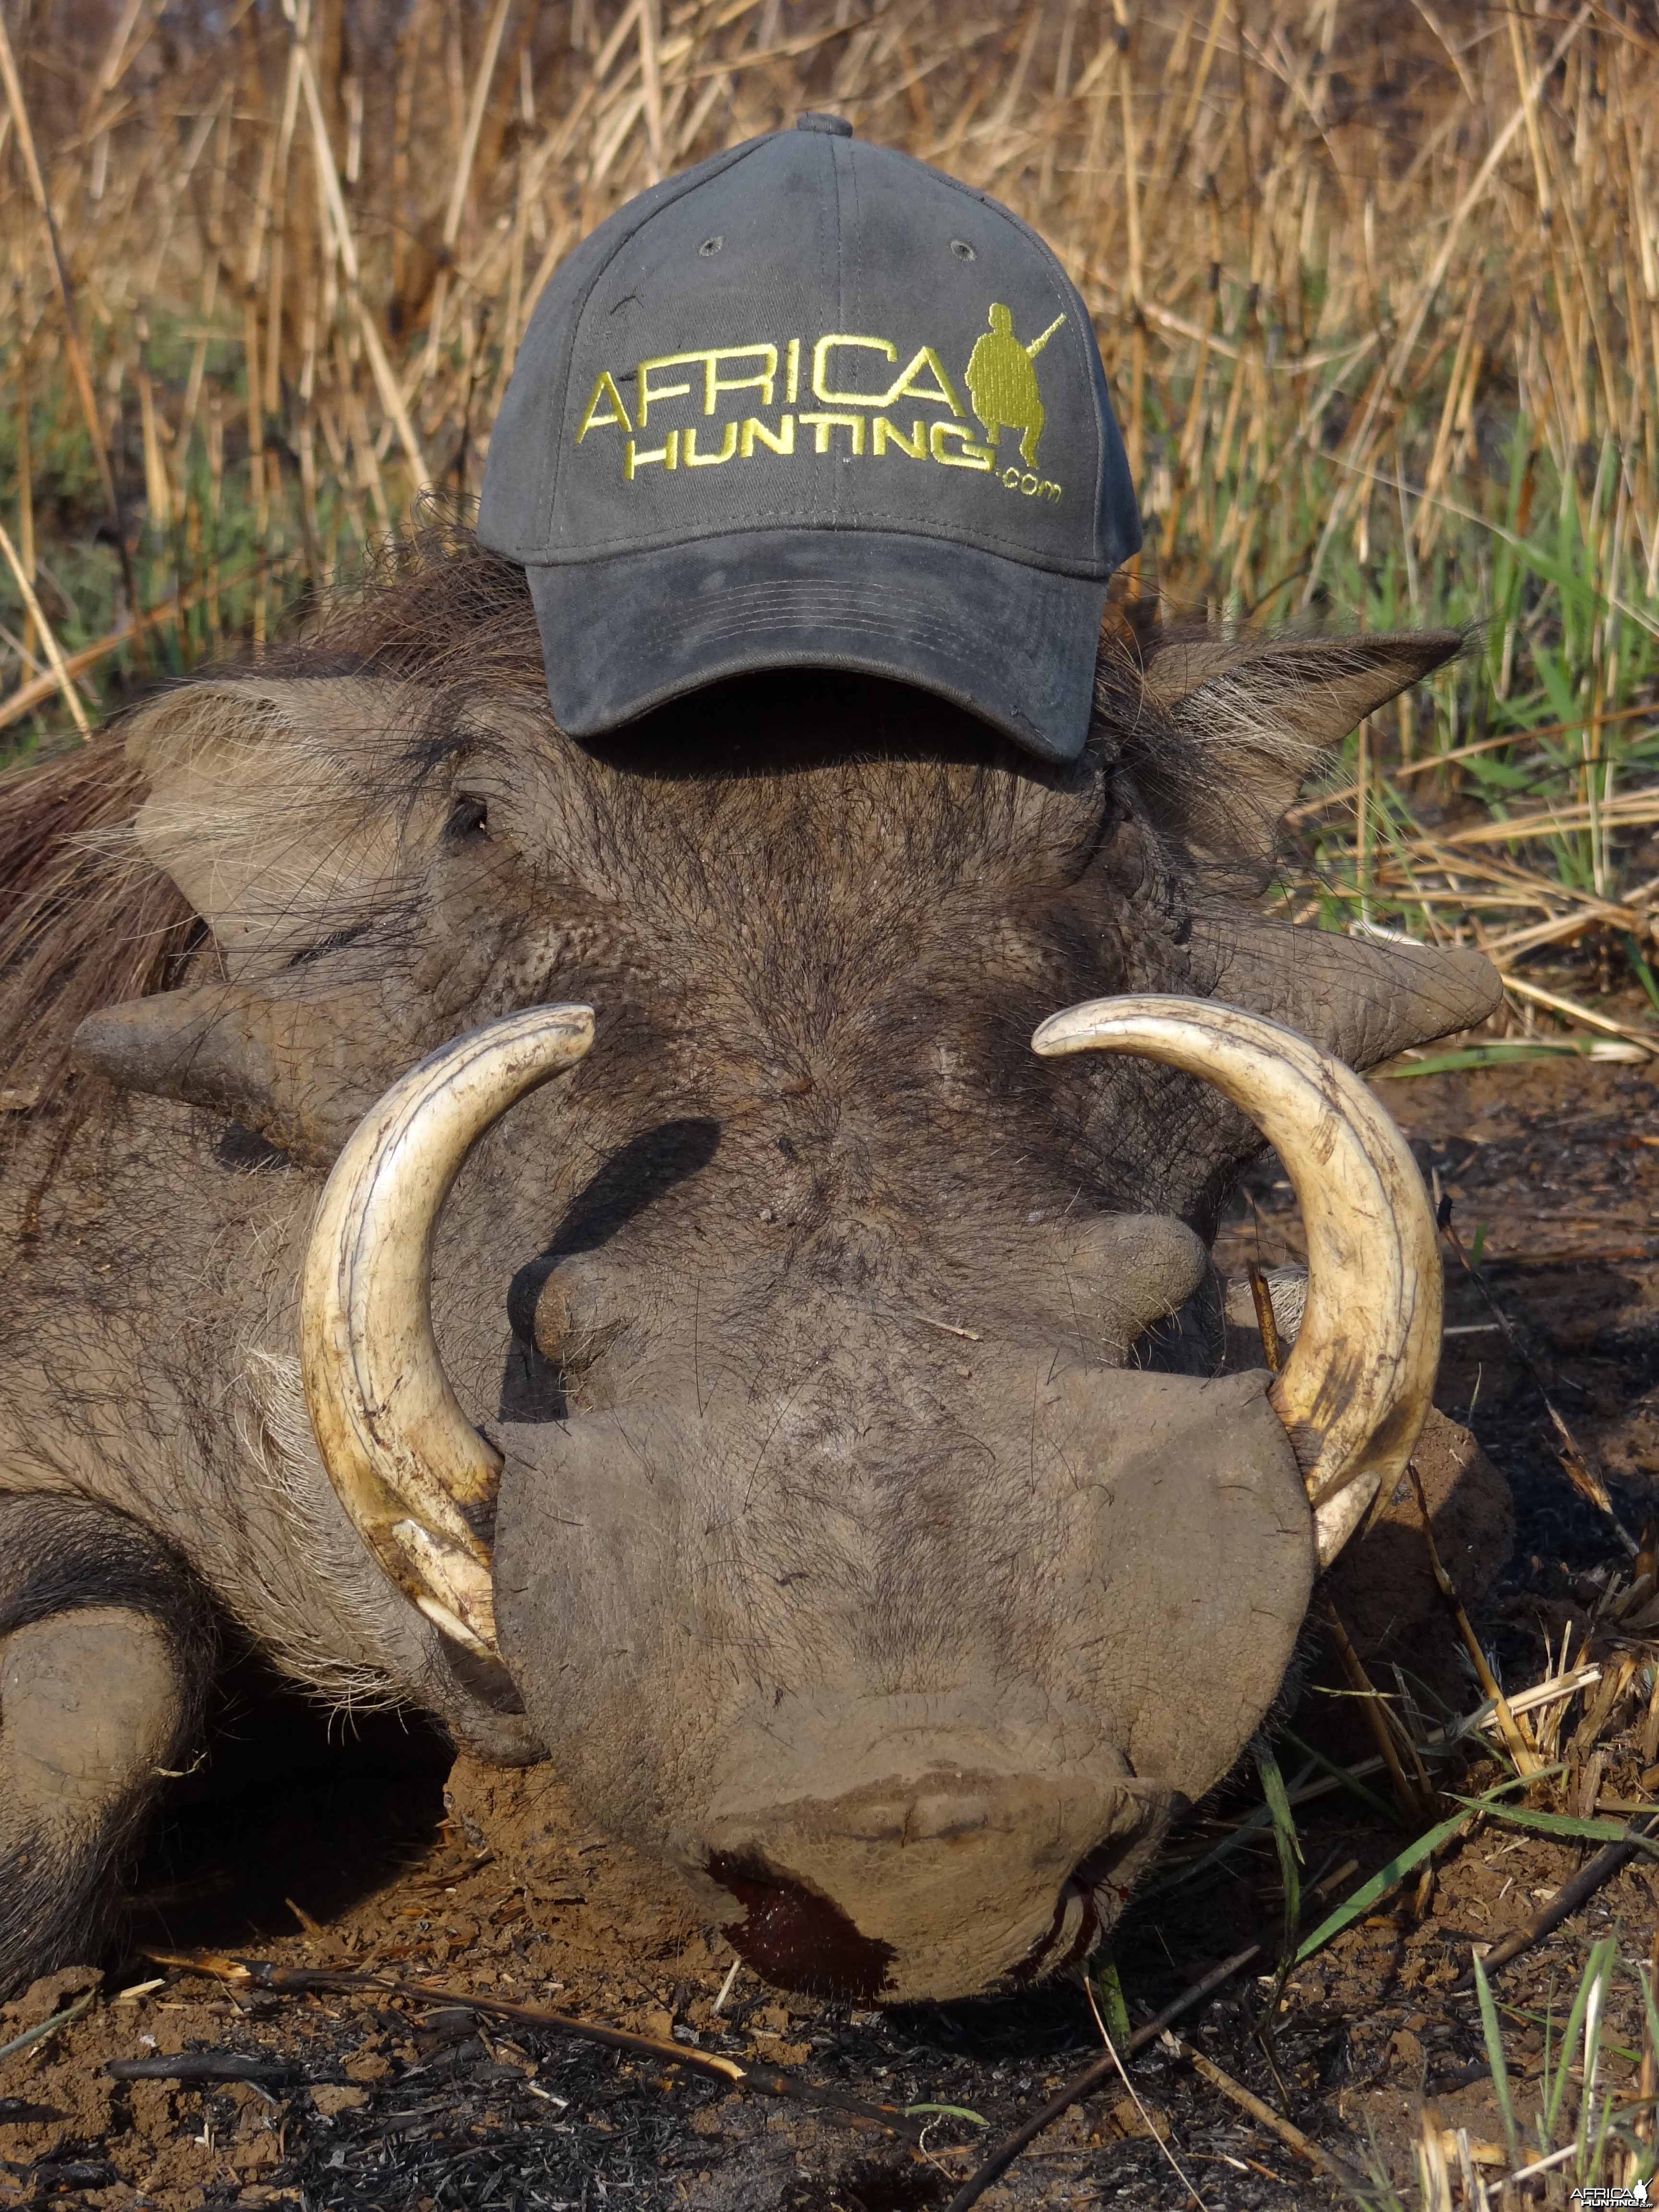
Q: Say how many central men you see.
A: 0